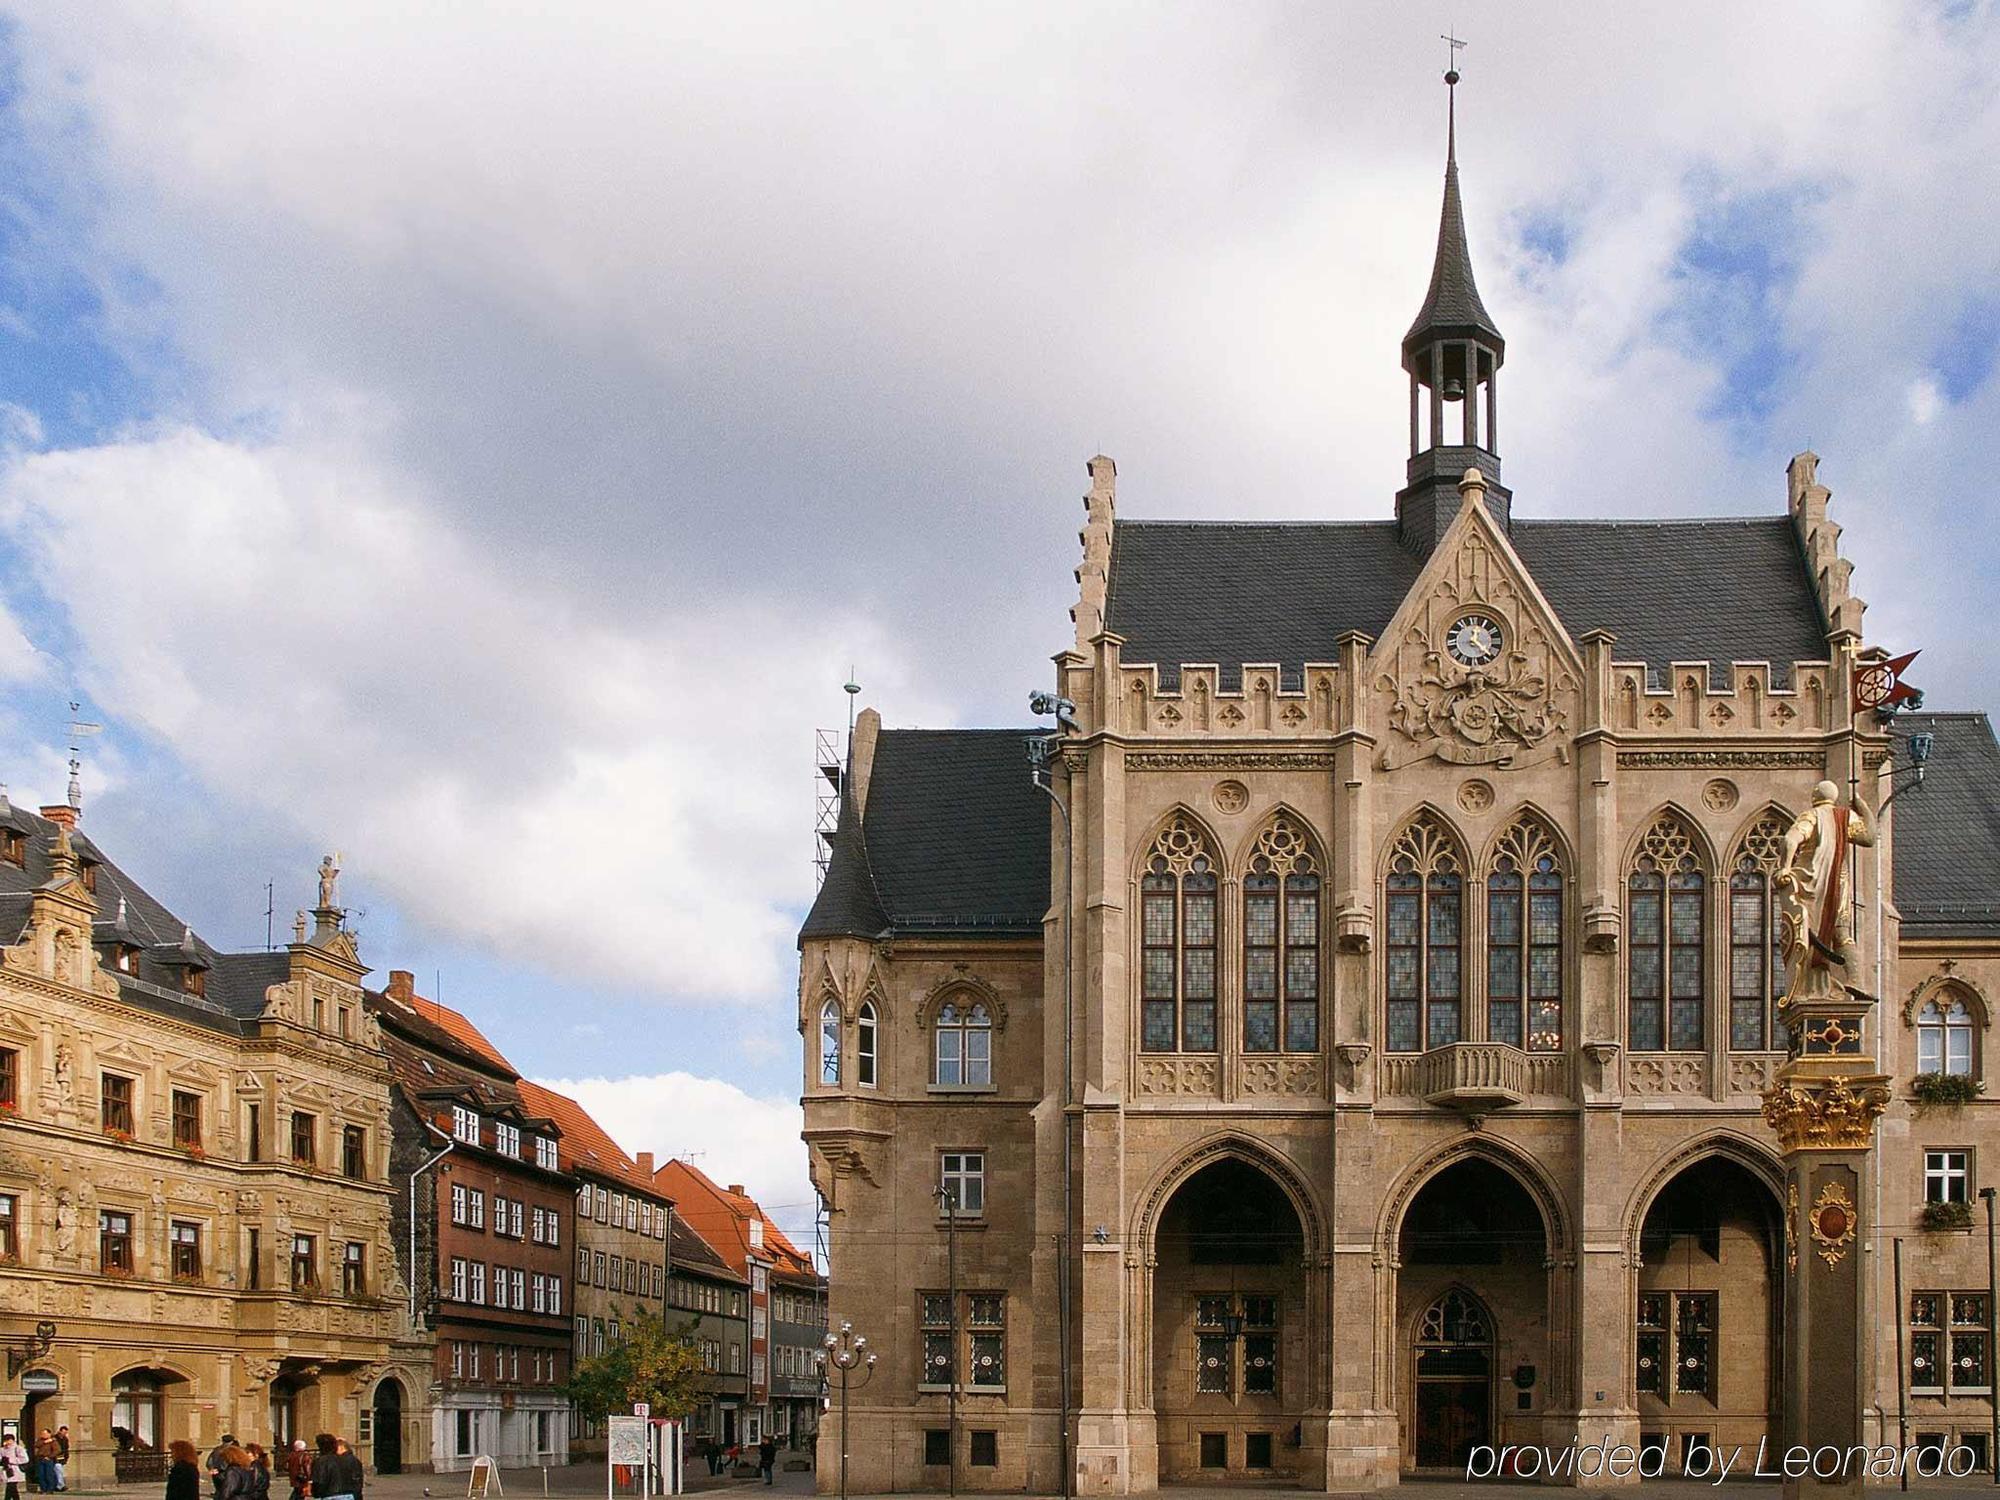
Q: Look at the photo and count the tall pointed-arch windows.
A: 6